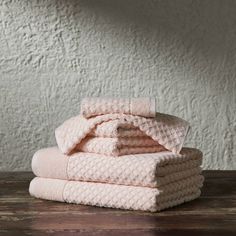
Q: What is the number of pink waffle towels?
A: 6